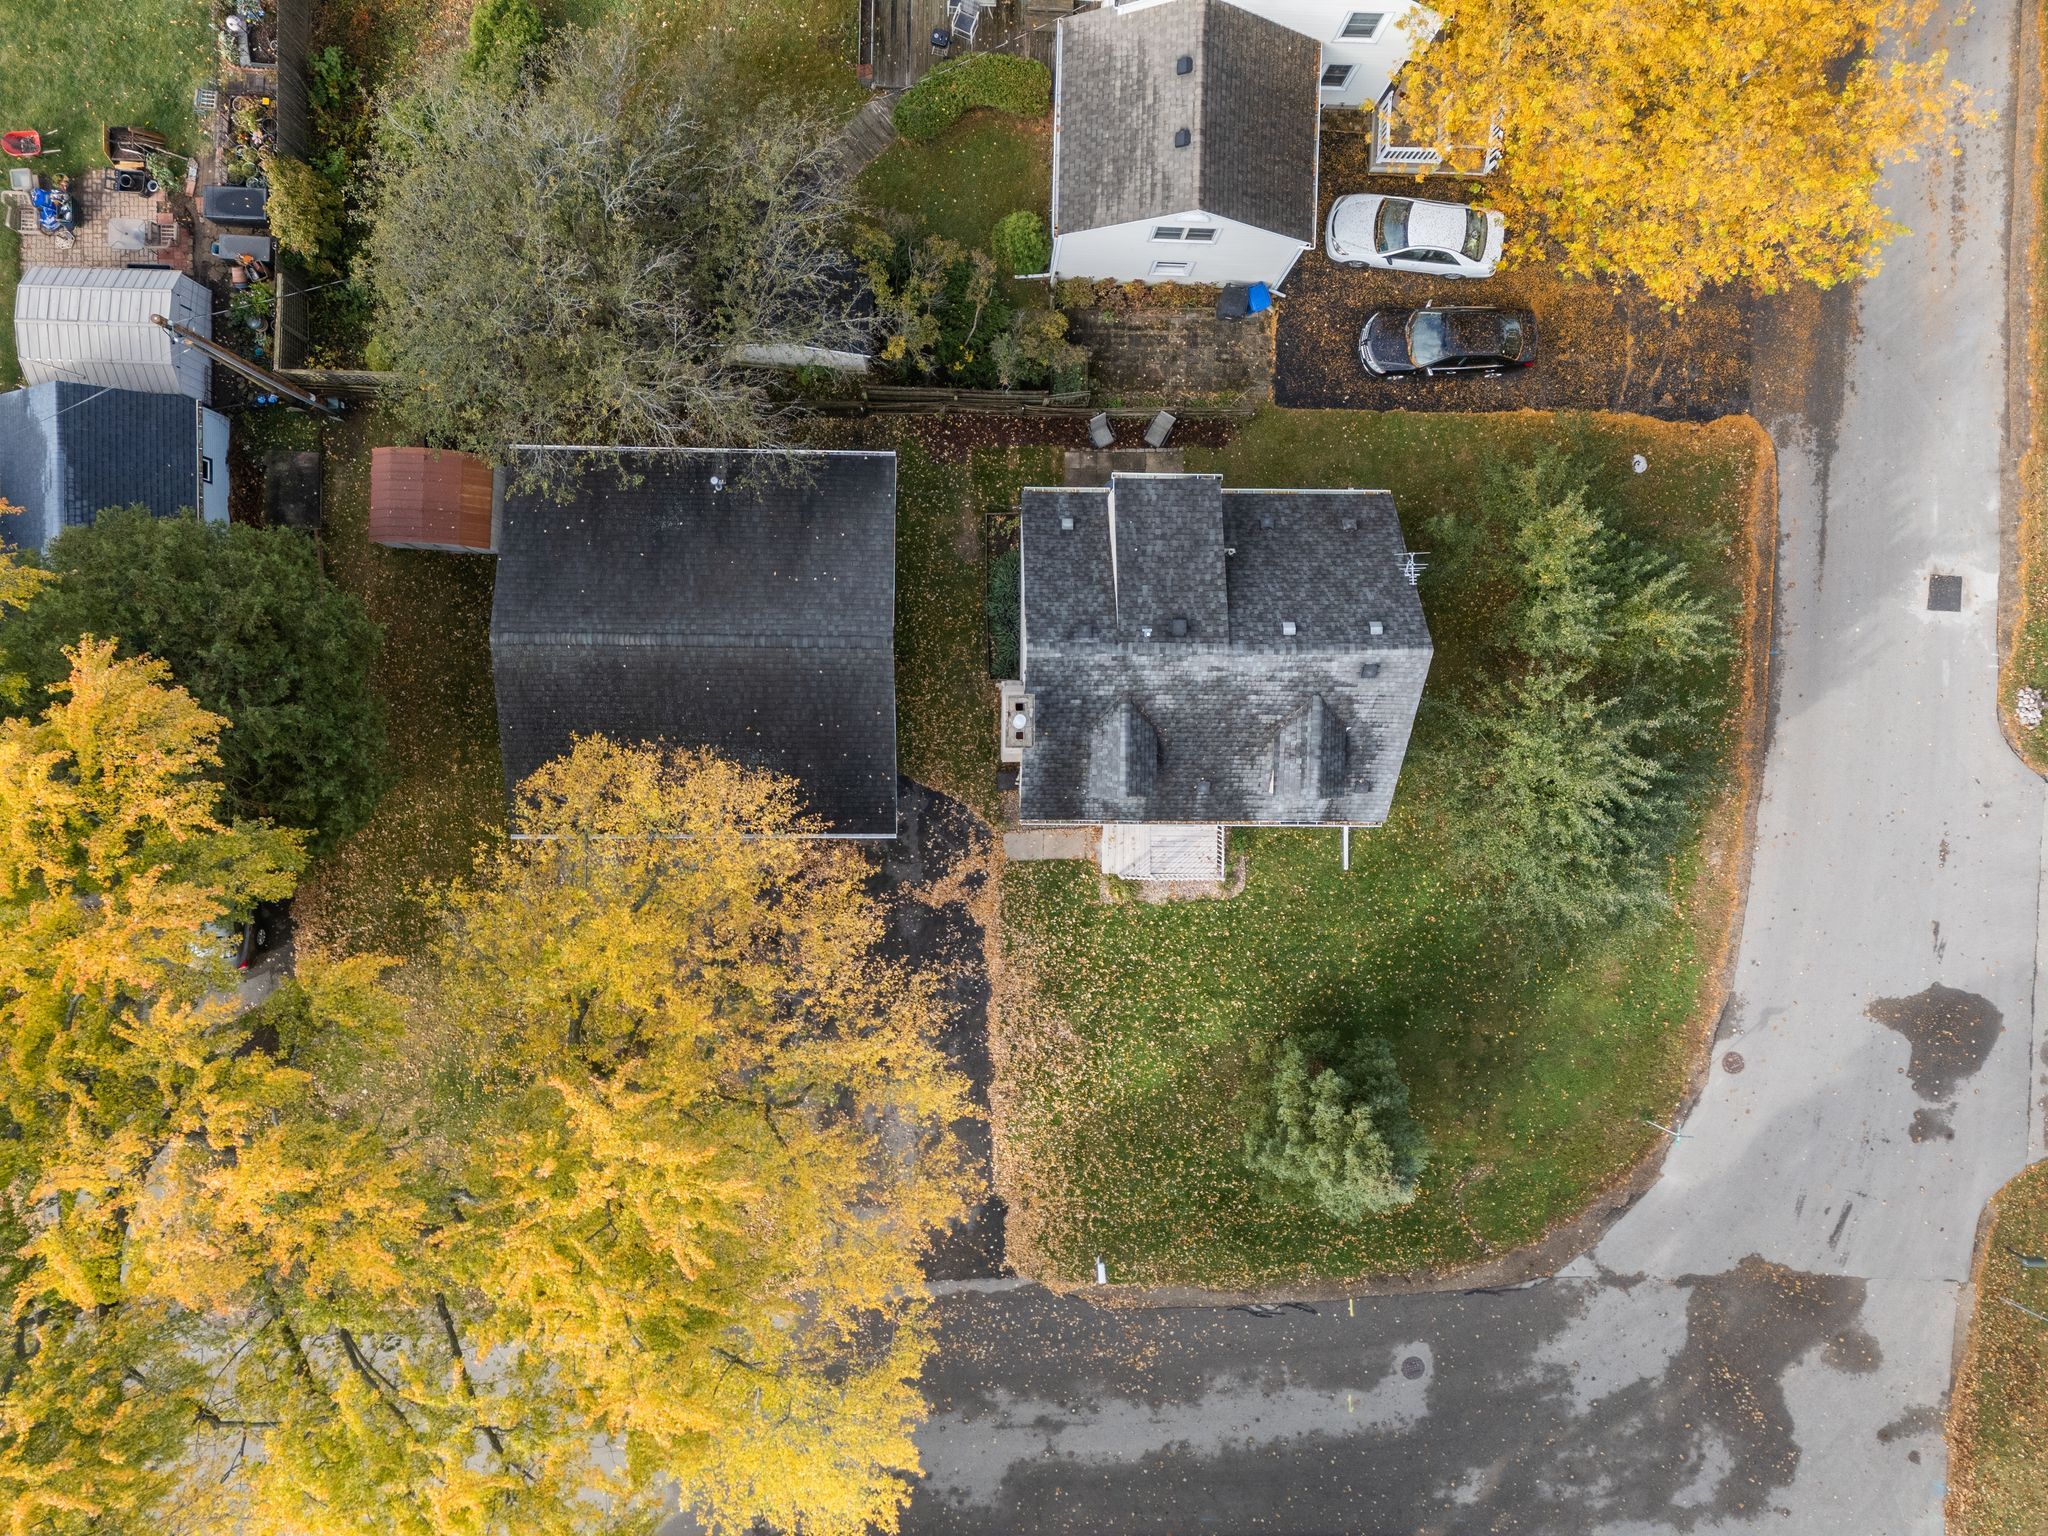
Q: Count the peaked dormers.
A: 2